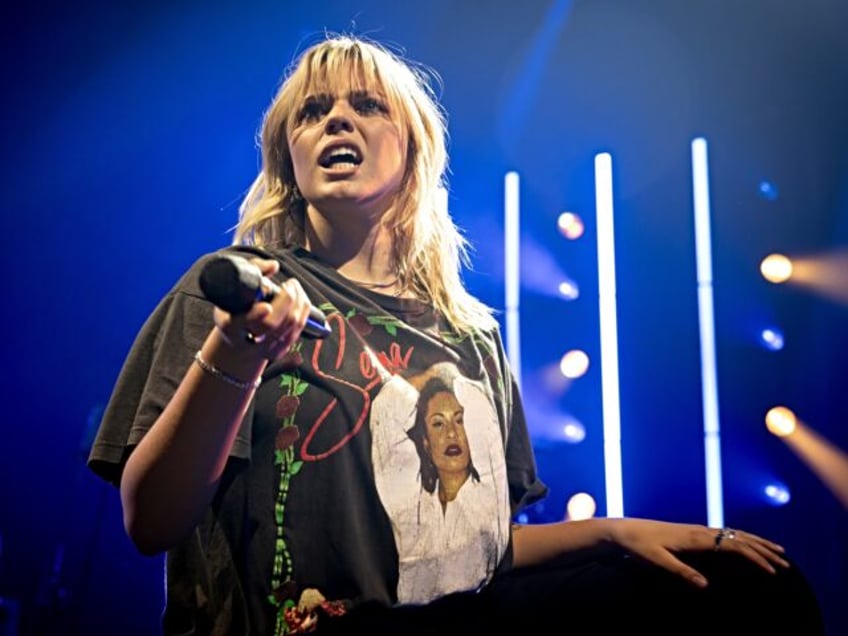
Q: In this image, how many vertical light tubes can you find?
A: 3